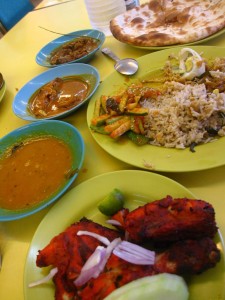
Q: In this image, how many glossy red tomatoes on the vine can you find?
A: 0